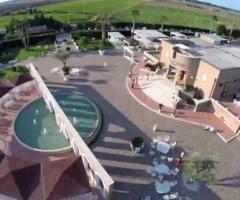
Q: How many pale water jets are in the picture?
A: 5